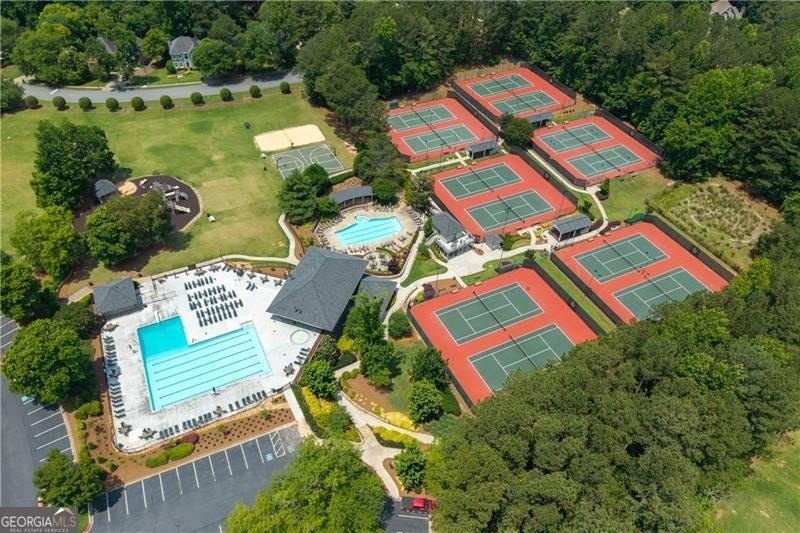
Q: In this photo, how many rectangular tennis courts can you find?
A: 12